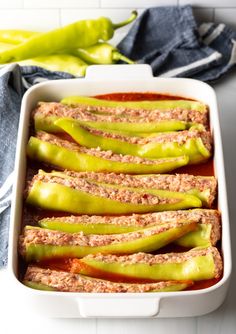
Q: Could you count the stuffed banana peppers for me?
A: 10